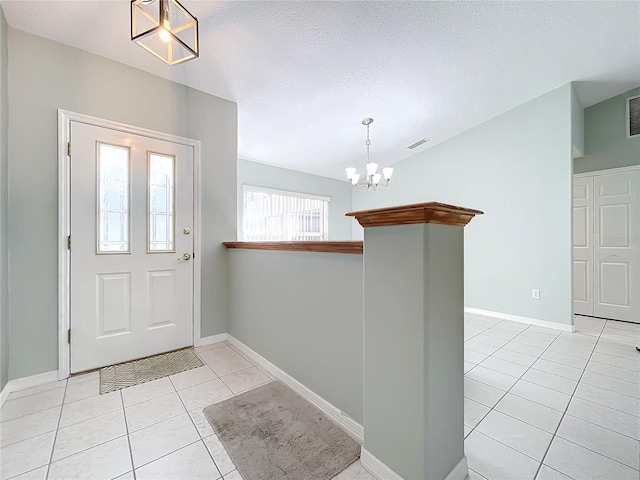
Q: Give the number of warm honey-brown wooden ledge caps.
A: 2